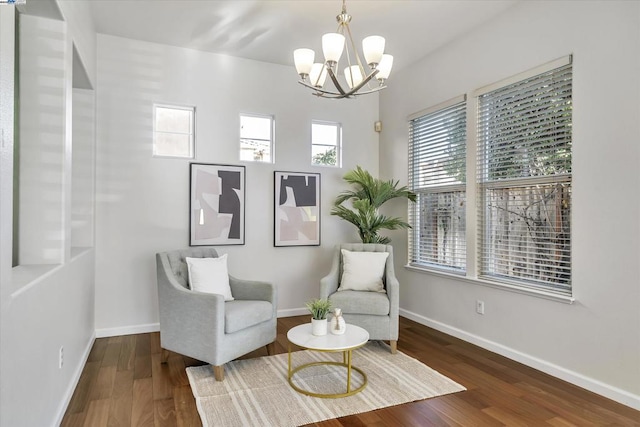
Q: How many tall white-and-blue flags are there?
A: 0